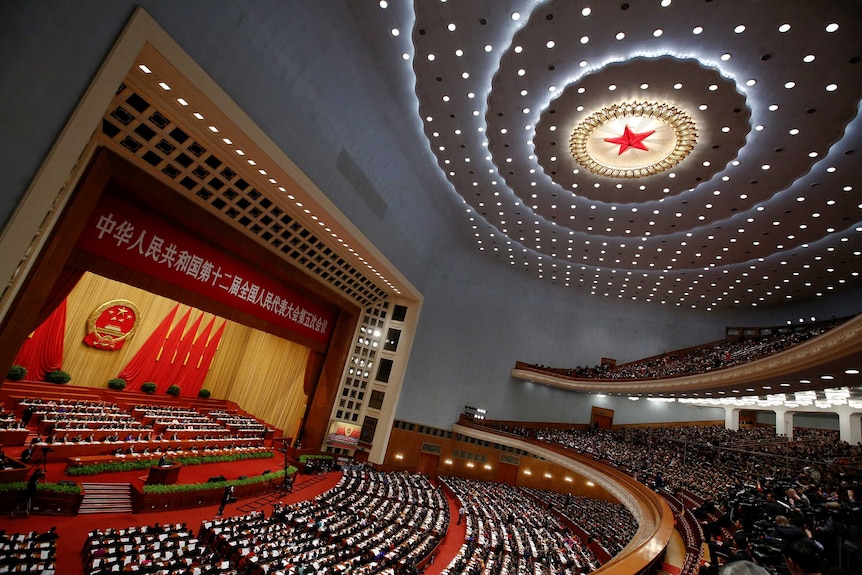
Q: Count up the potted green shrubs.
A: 6